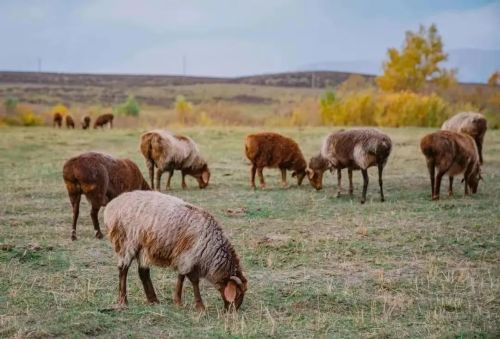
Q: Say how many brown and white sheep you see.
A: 4